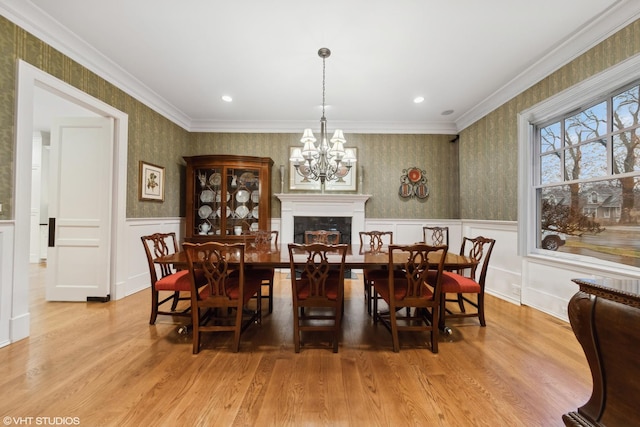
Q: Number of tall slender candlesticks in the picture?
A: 2